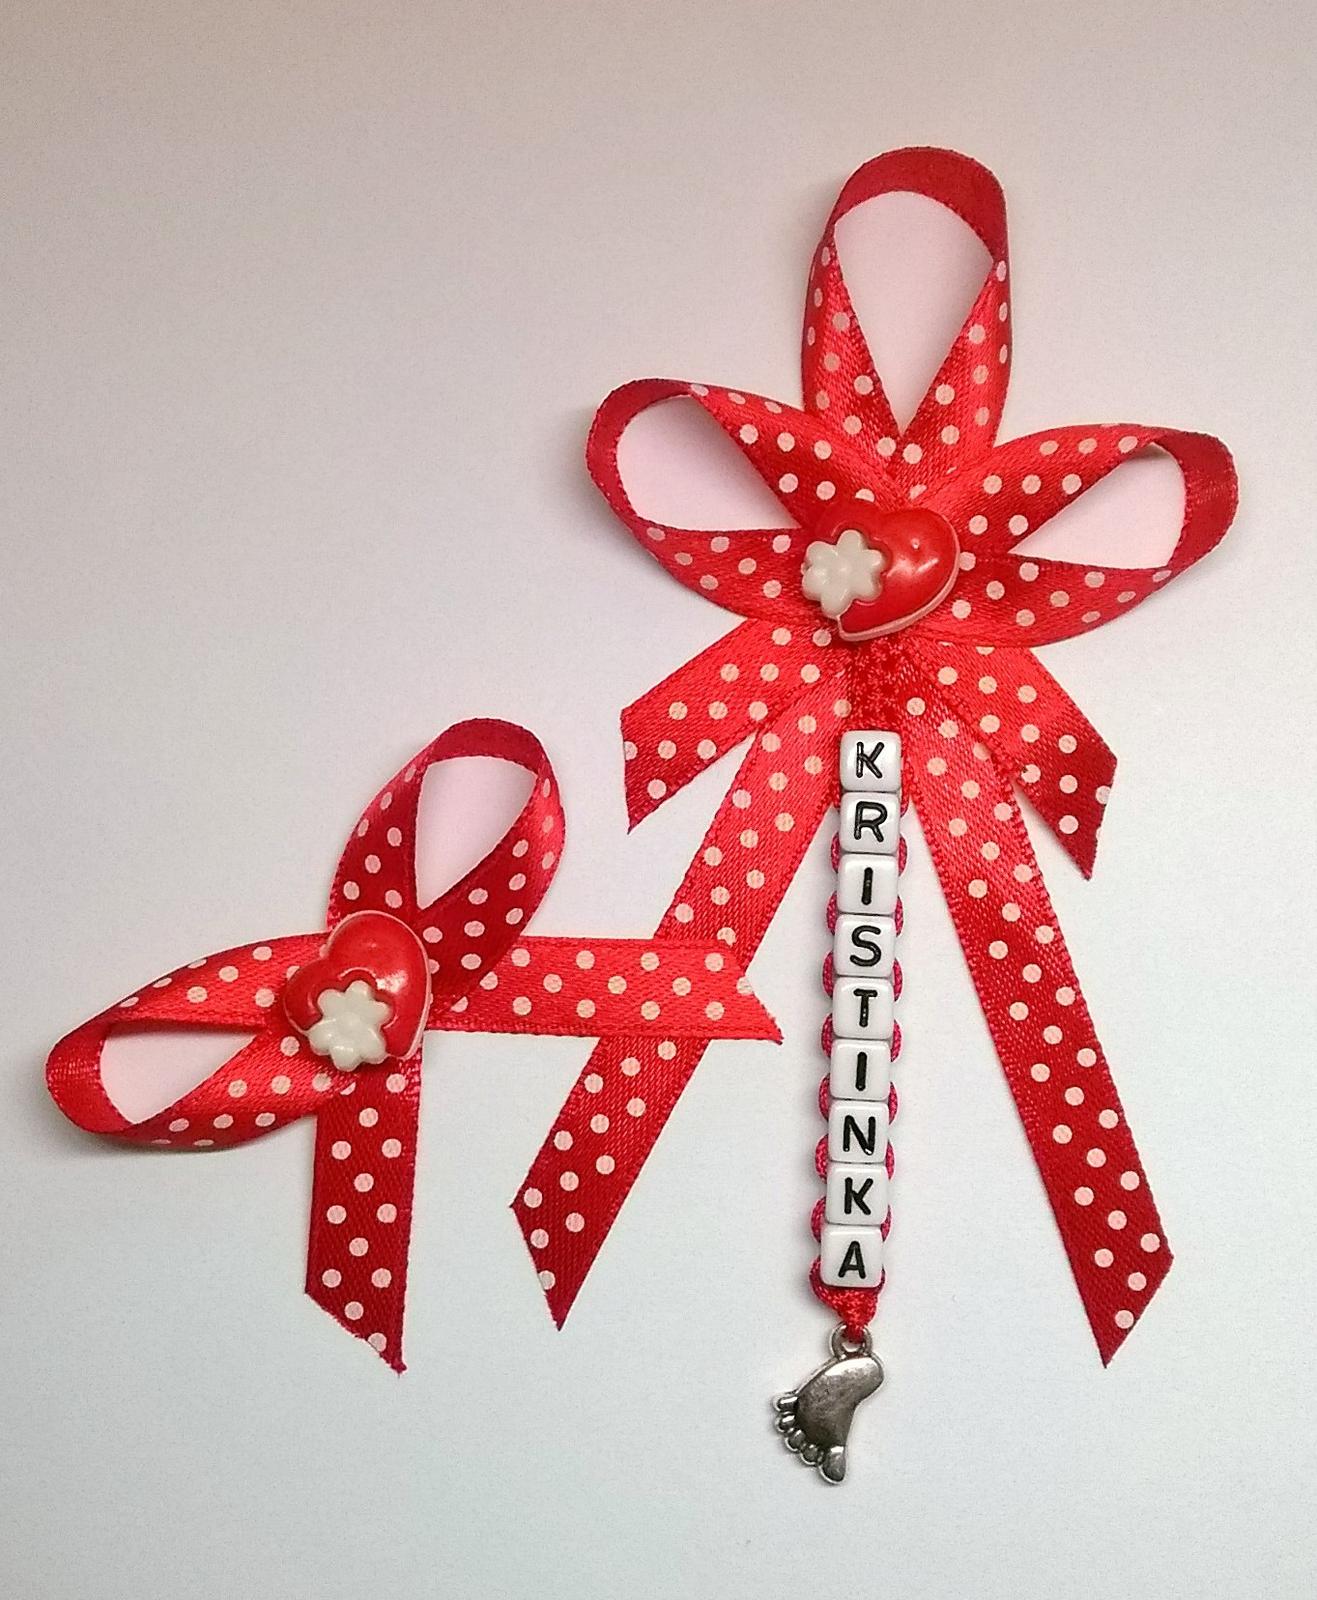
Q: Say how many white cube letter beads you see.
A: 9